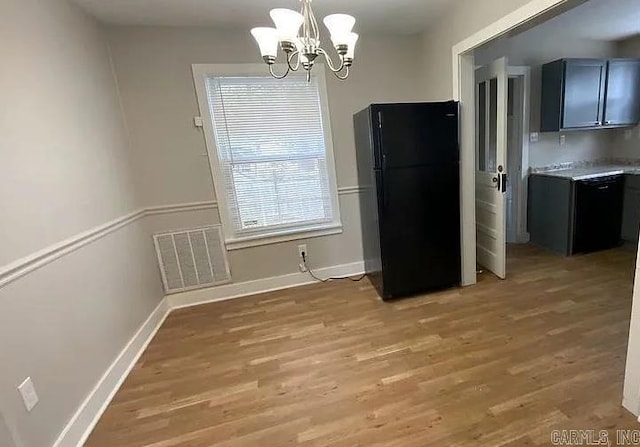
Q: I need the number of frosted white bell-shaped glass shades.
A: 5